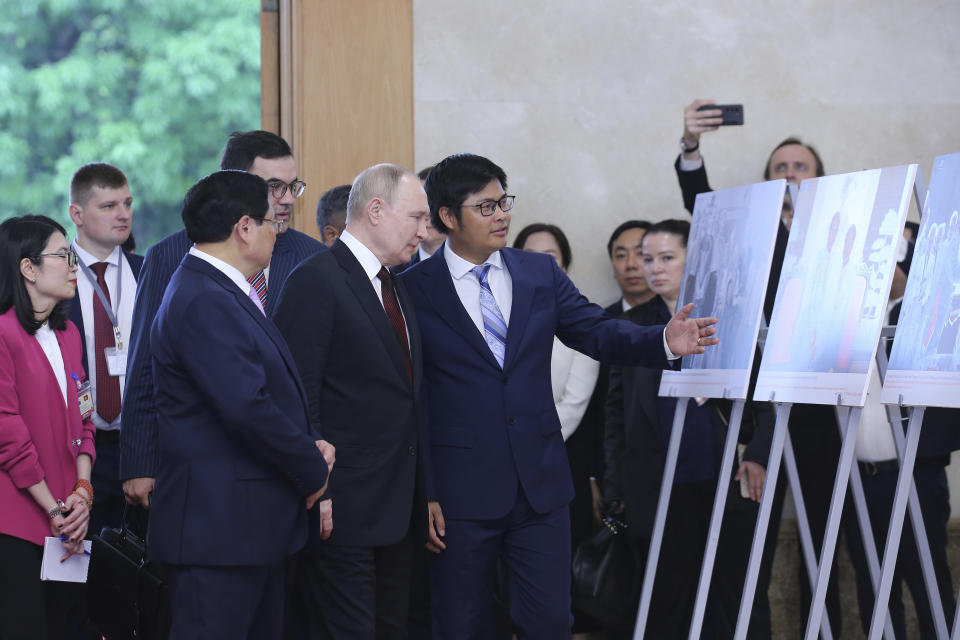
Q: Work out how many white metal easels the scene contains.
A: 3